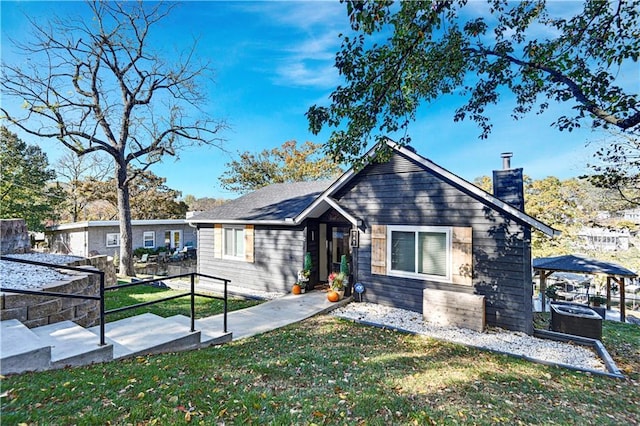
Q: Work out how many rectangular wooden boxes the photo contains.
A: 1